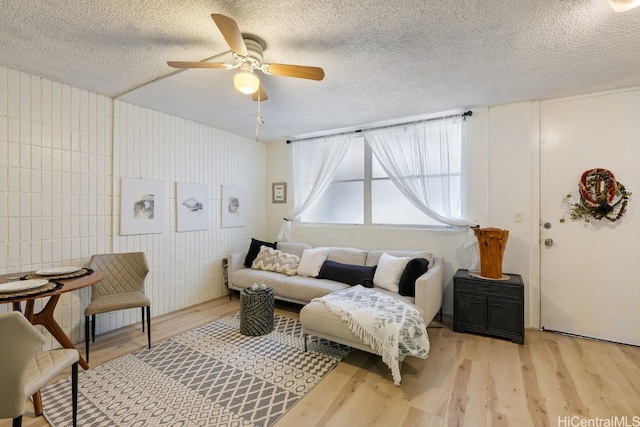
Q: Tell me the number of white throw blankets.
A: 1